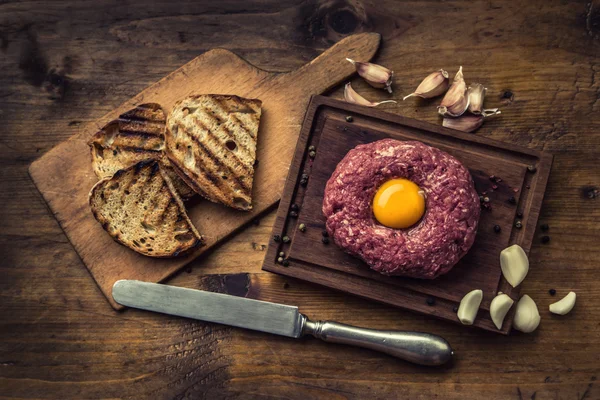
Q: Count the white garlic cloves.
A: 5